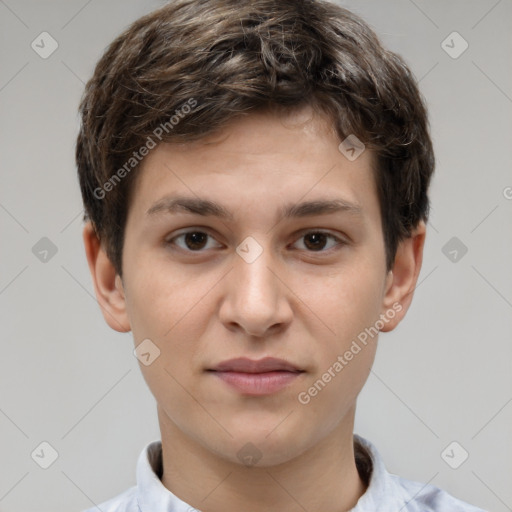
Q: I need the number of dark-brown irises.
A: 2